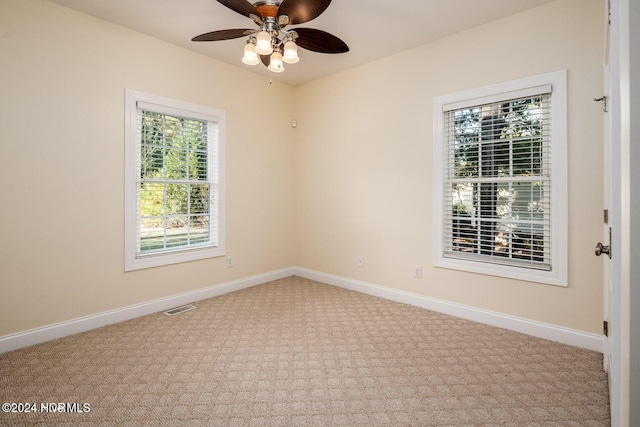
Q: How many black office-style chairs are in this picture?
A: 0